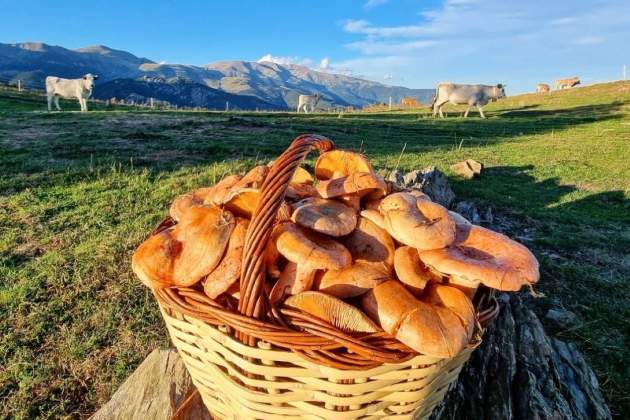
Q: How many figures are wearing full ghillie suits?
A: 0